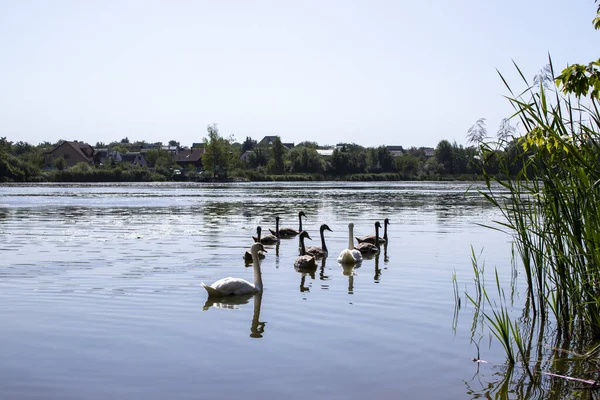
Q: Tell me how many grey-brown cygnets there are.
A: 7